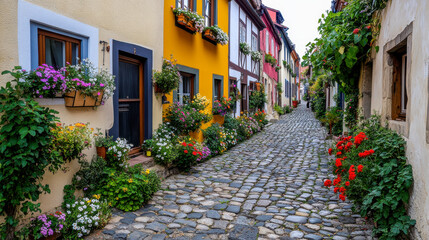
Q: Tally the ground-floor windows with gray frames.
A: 2